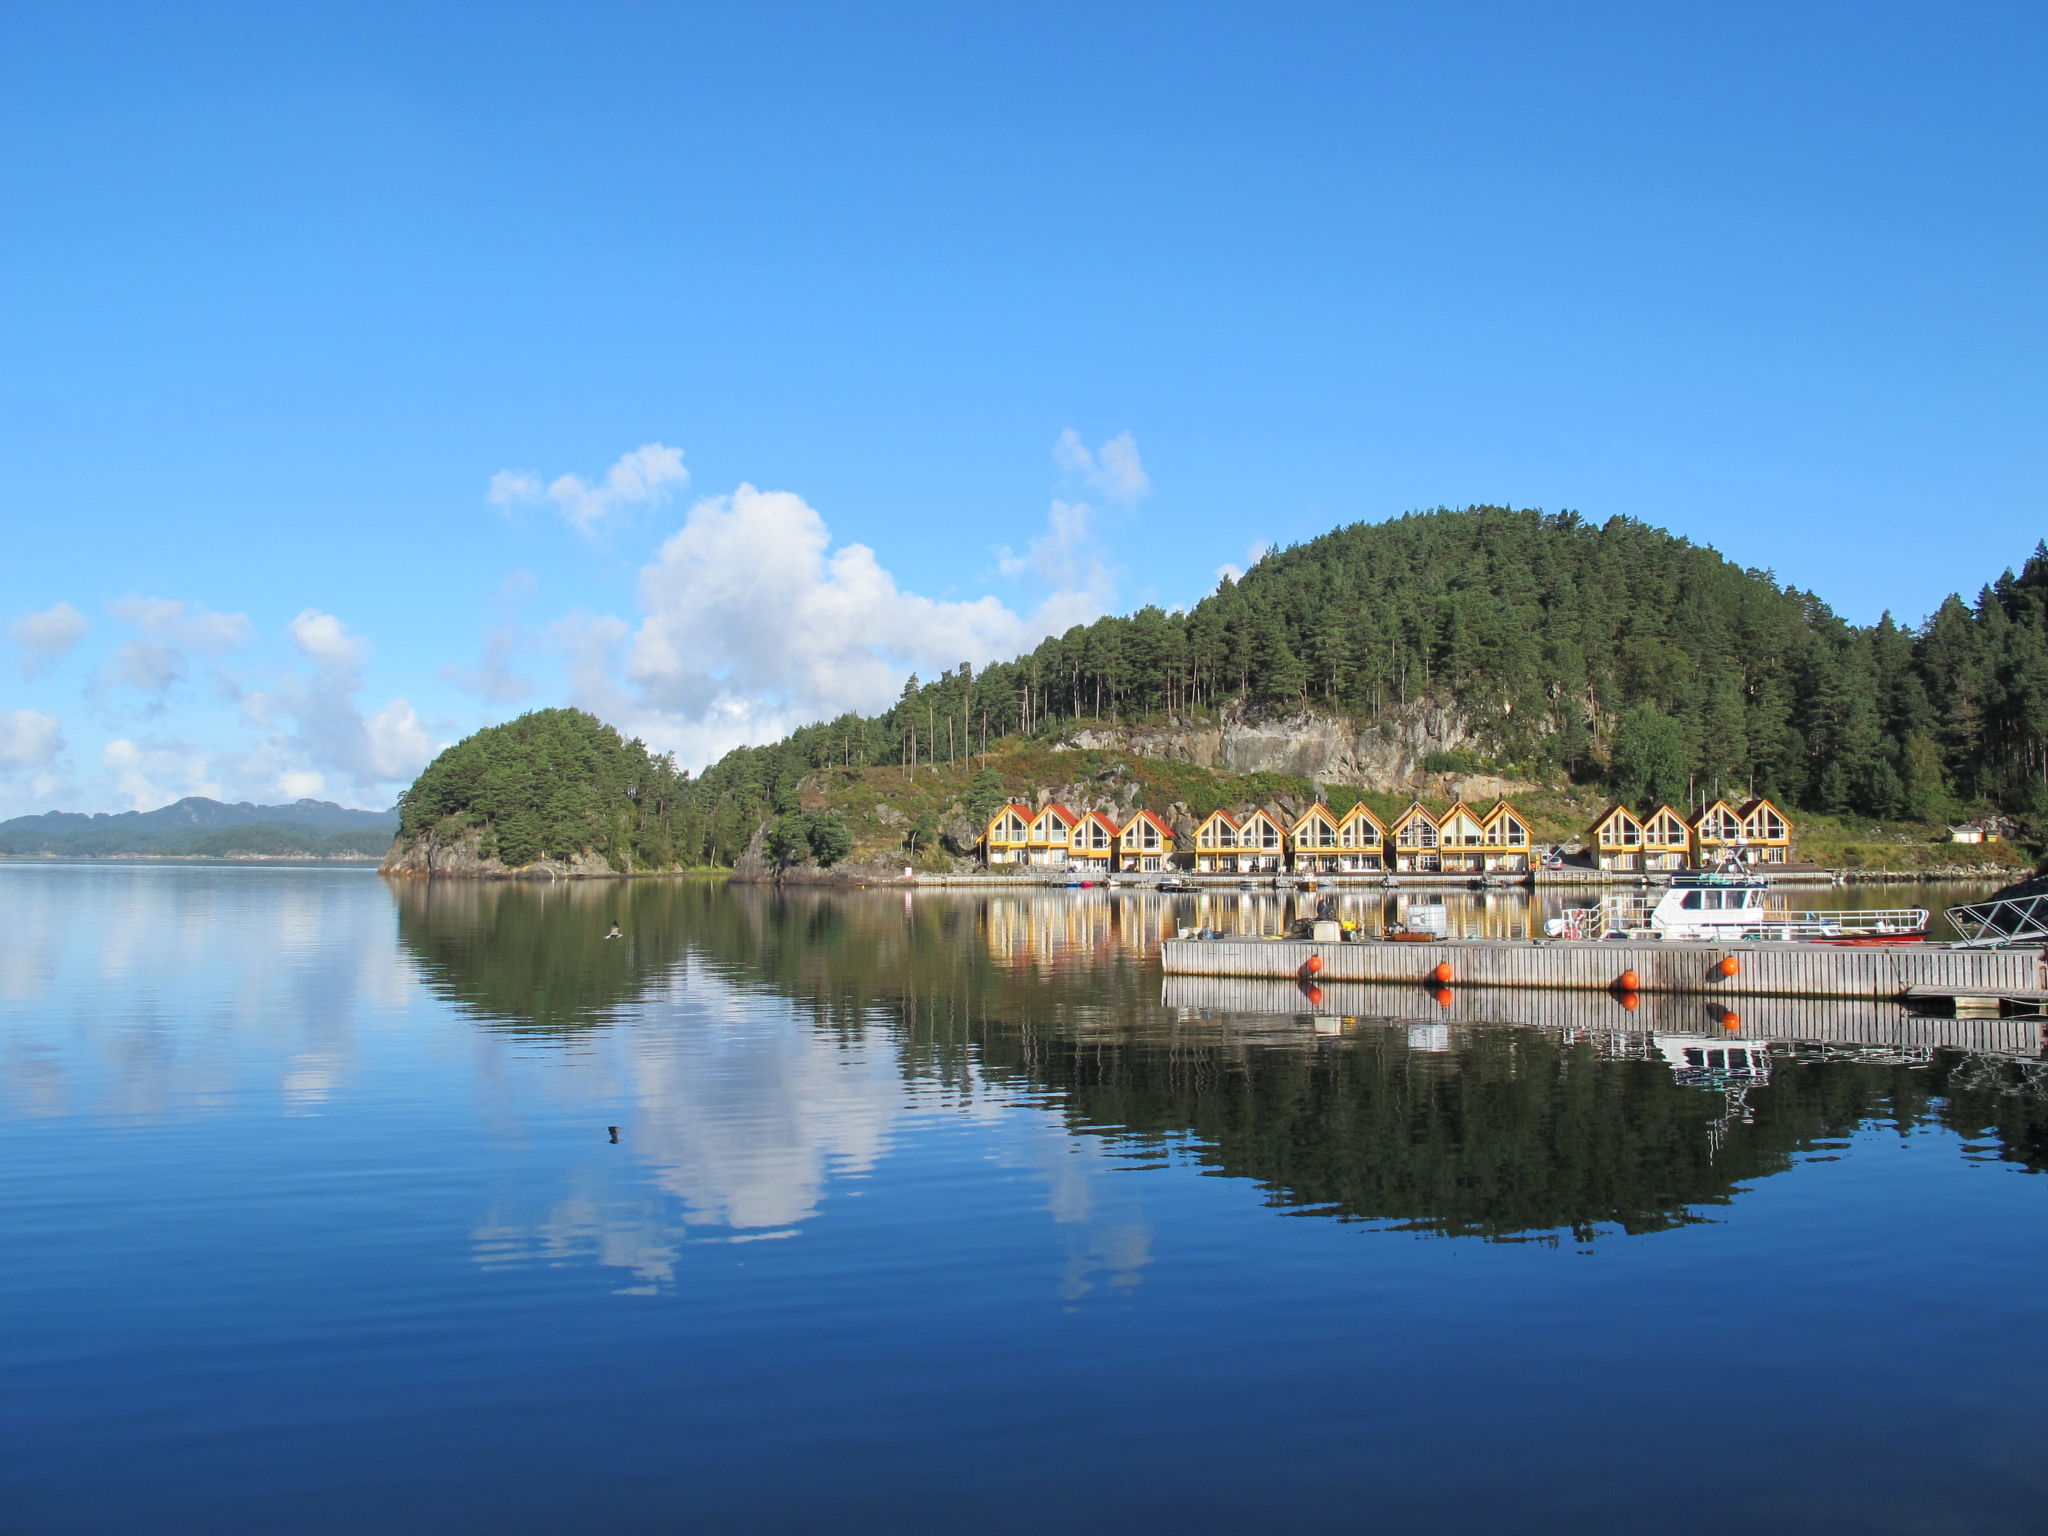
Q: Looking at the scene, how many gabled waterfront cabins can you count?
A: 15